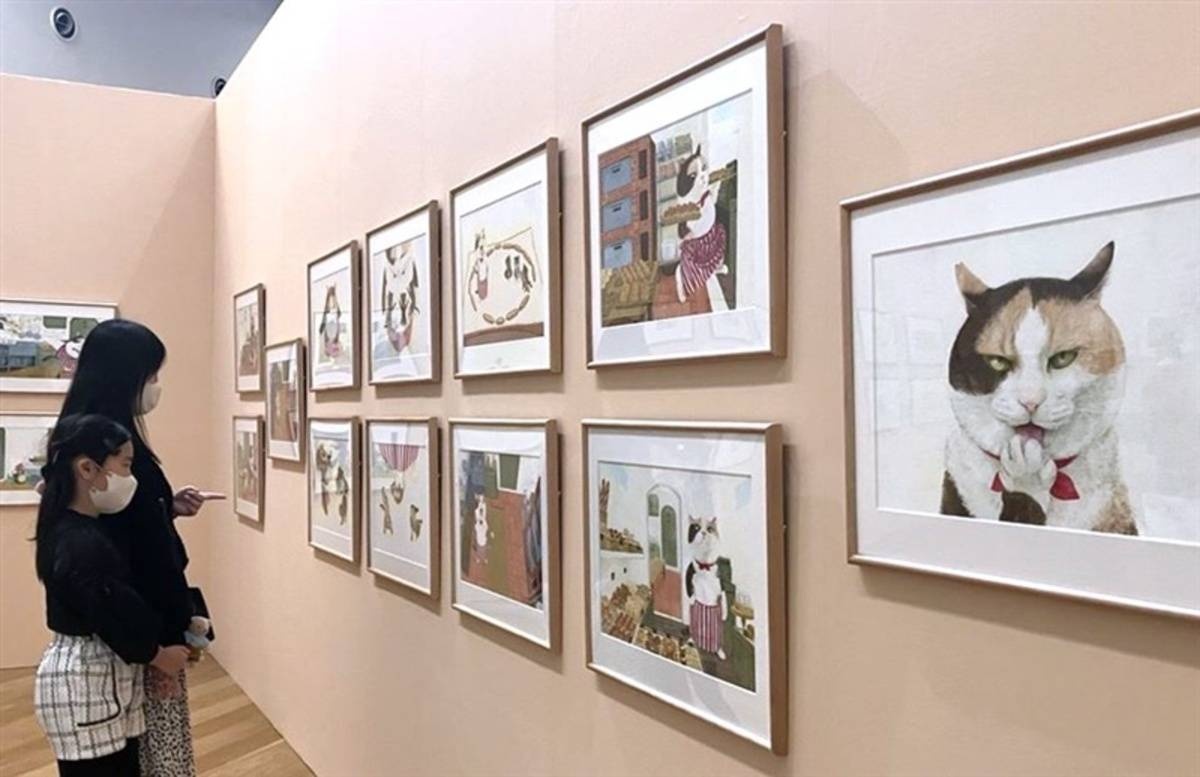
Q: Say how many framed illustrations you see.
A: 14